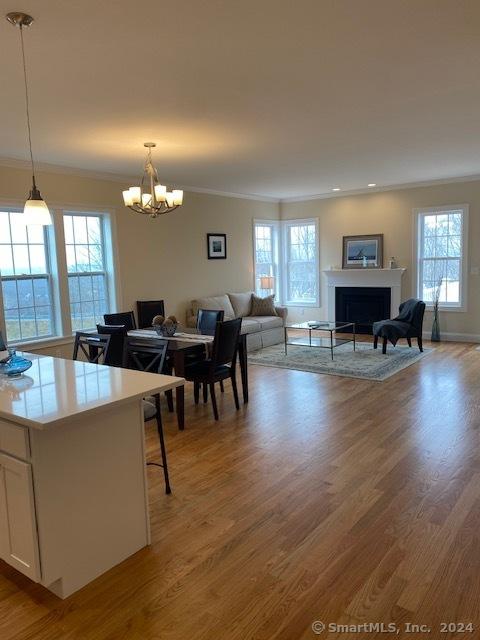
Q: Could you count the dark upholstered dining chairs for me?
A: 5